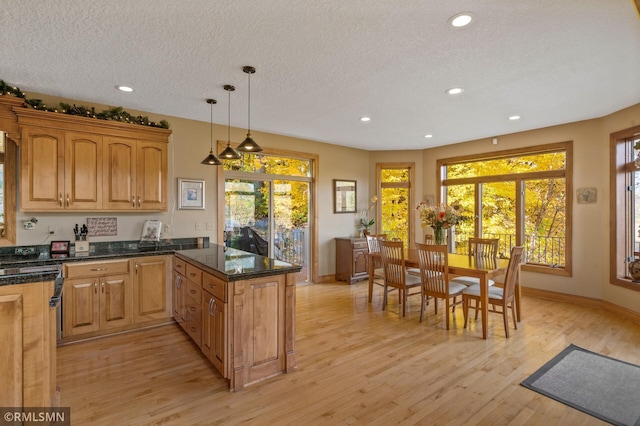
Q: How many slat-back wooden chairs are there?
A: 6